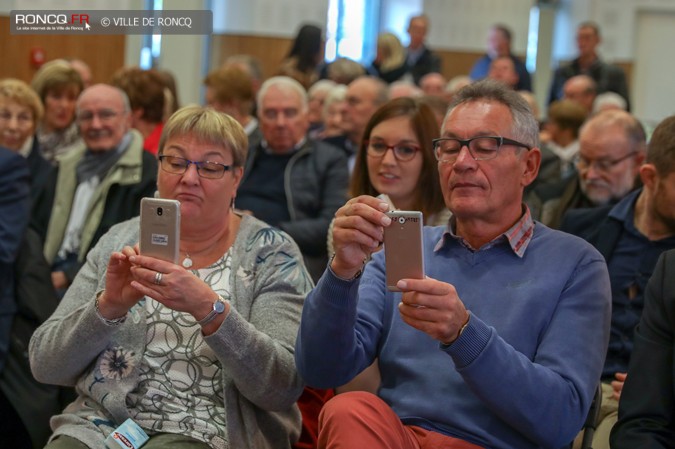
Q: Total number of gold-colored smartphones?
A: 2